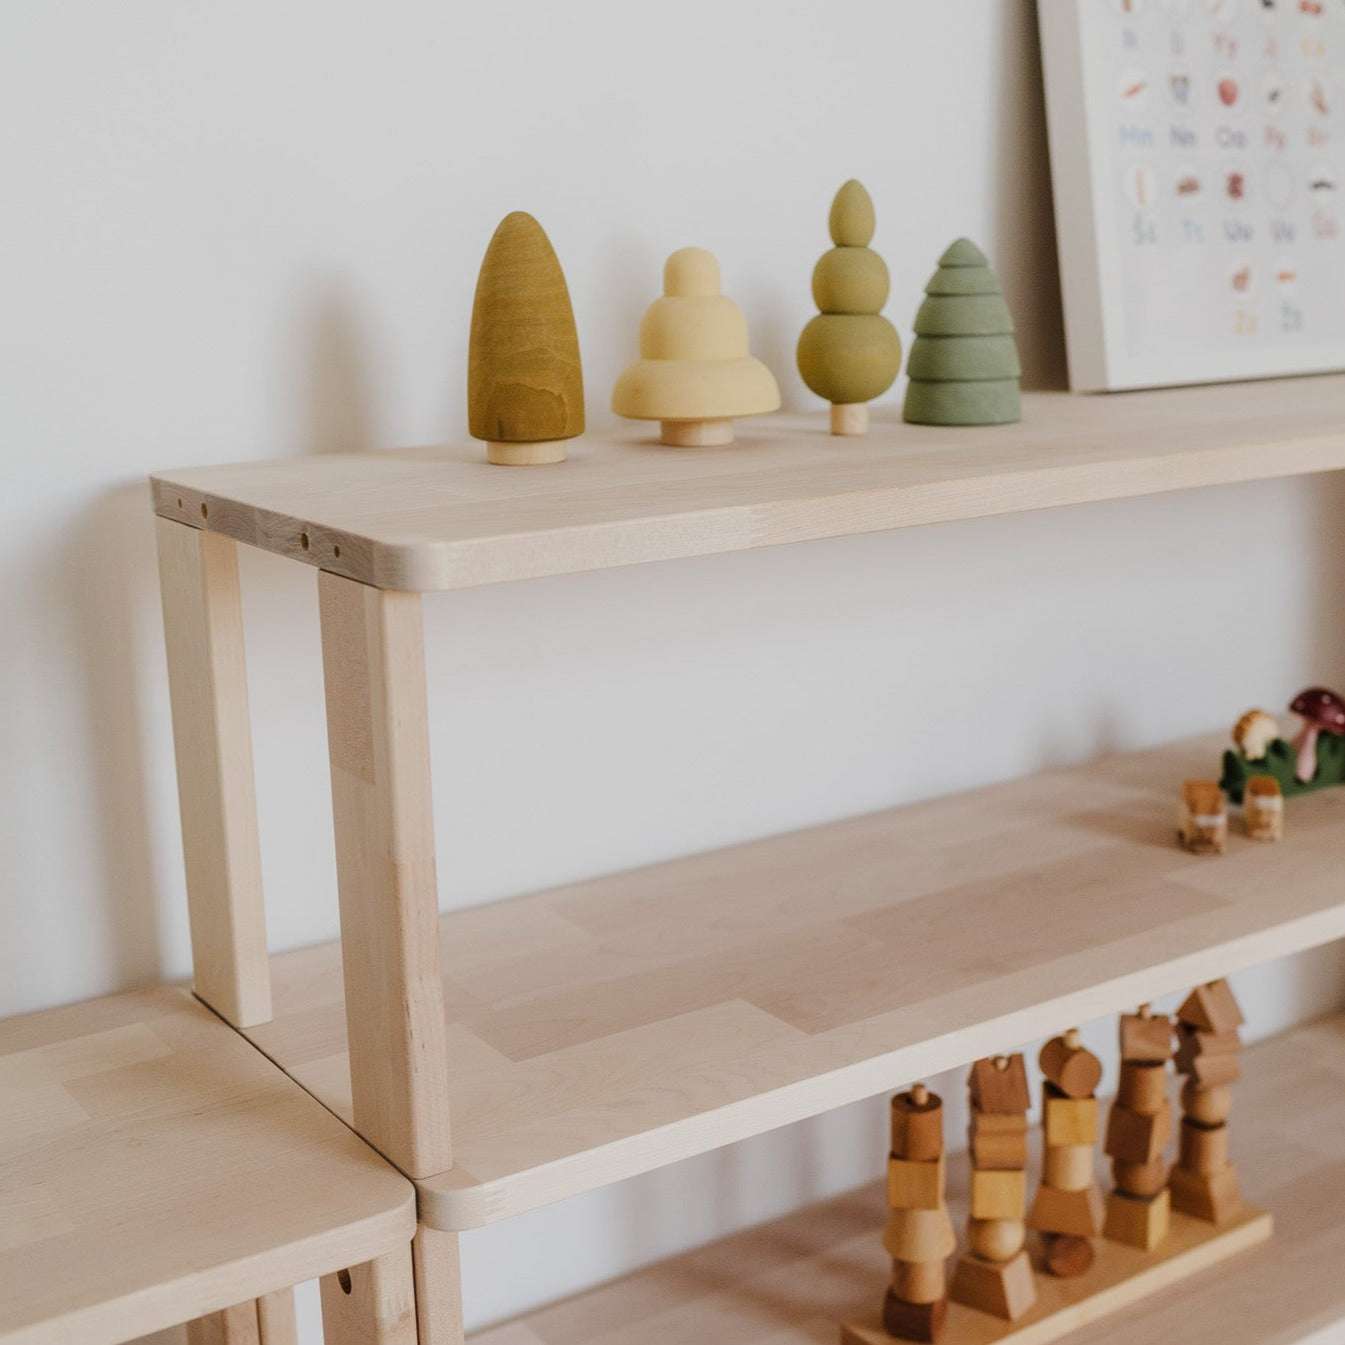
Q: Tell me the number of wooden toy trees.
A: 4